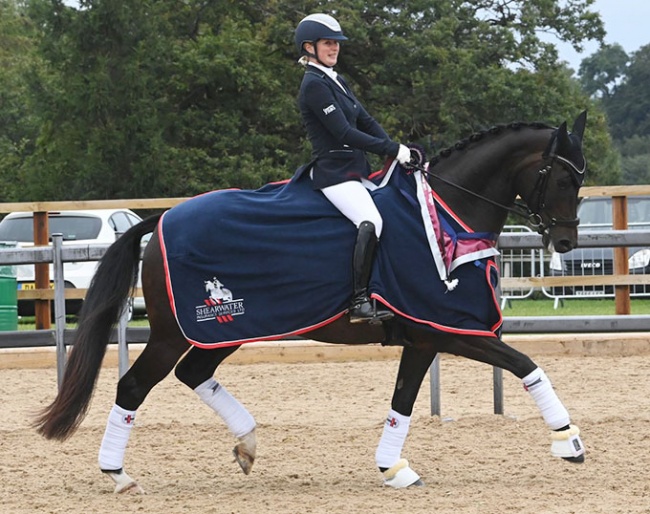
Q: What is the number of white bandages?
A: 4